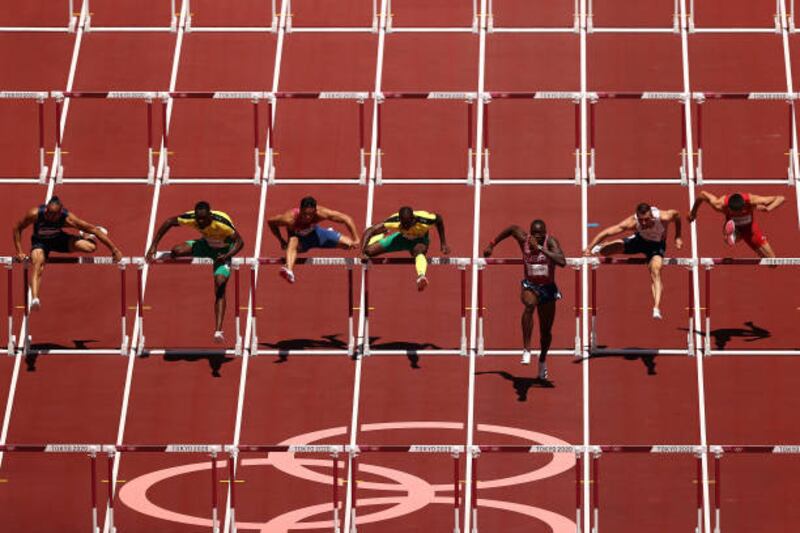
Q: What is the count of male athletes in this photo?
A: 7